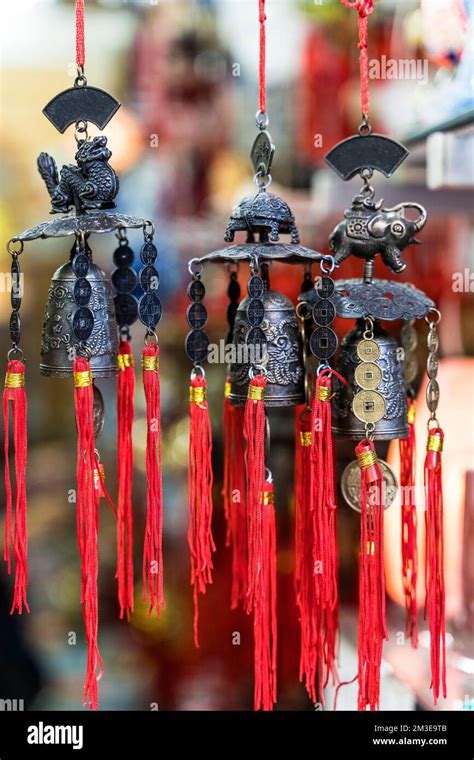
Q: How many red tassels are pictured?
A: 15